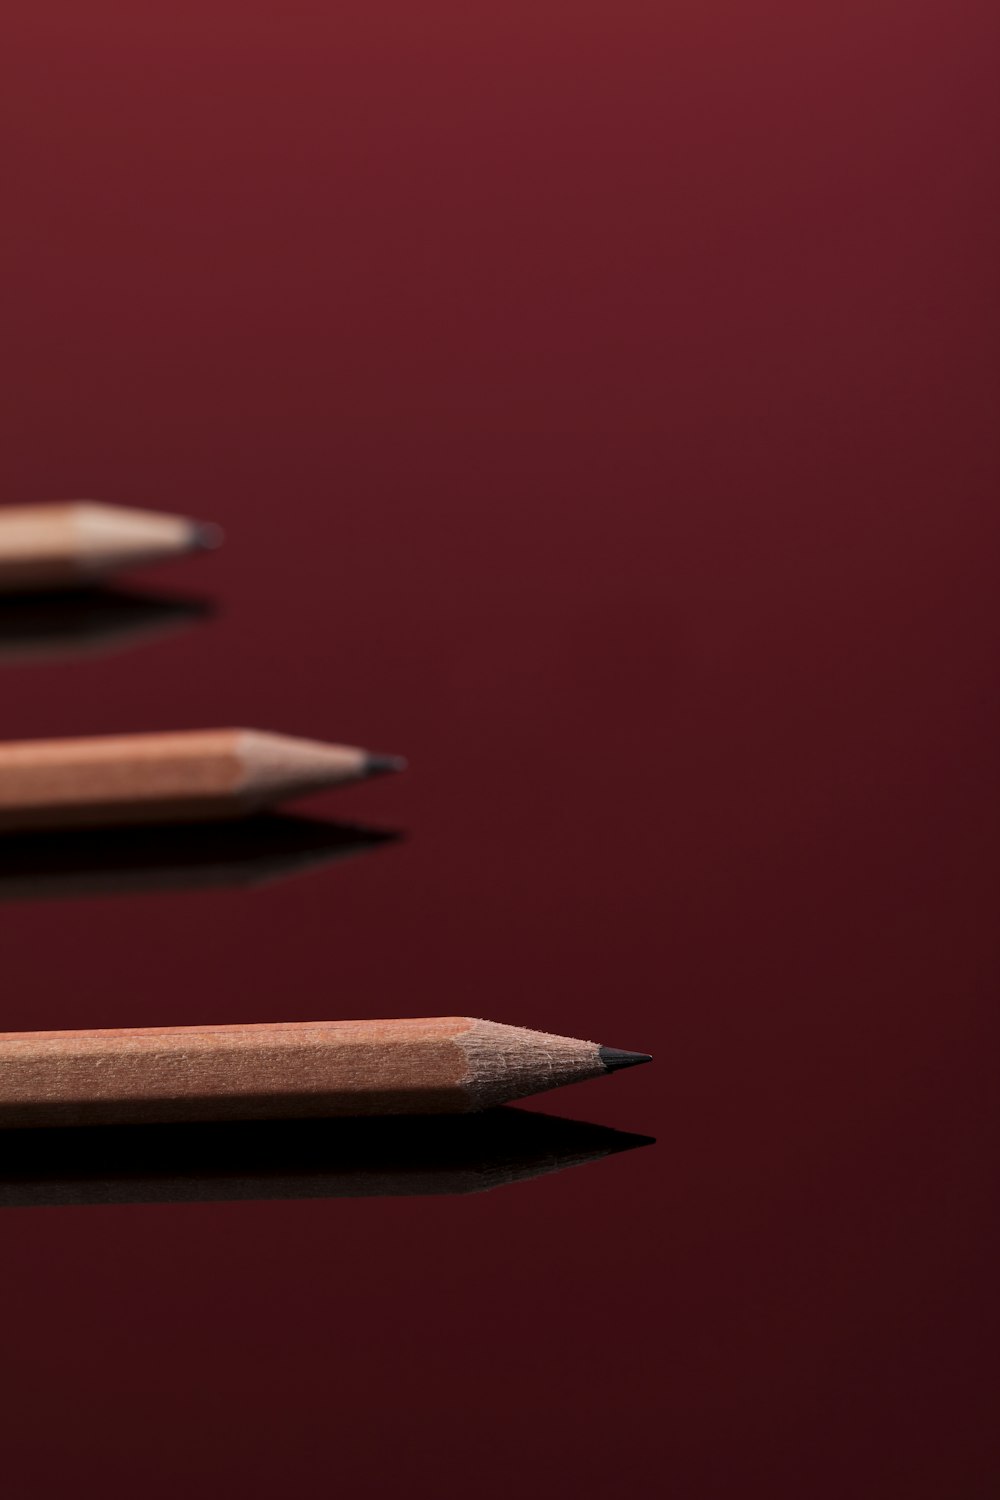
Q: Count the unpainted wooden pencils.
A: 3